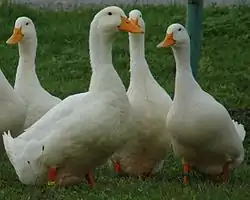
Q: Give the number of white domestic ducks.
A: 5